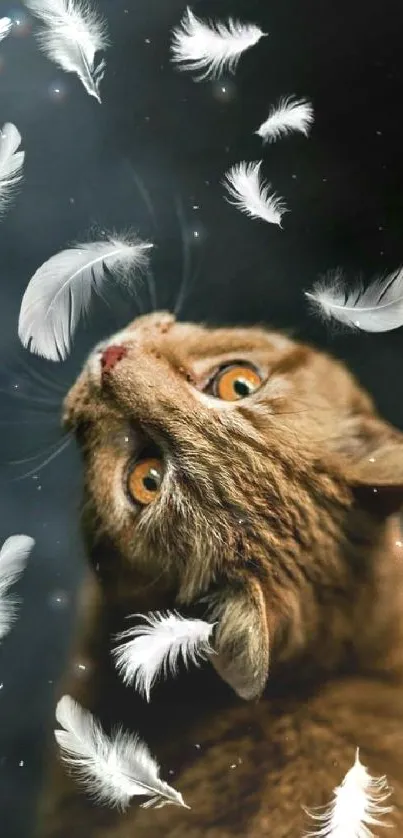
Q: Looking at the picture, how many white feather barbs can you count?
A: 12